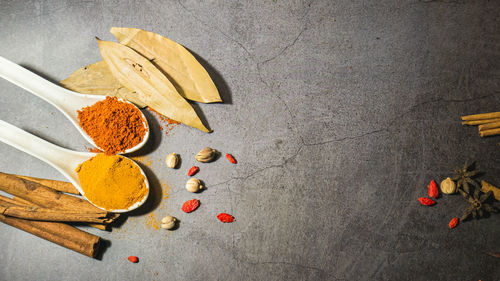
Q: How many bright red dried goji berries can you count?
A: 8